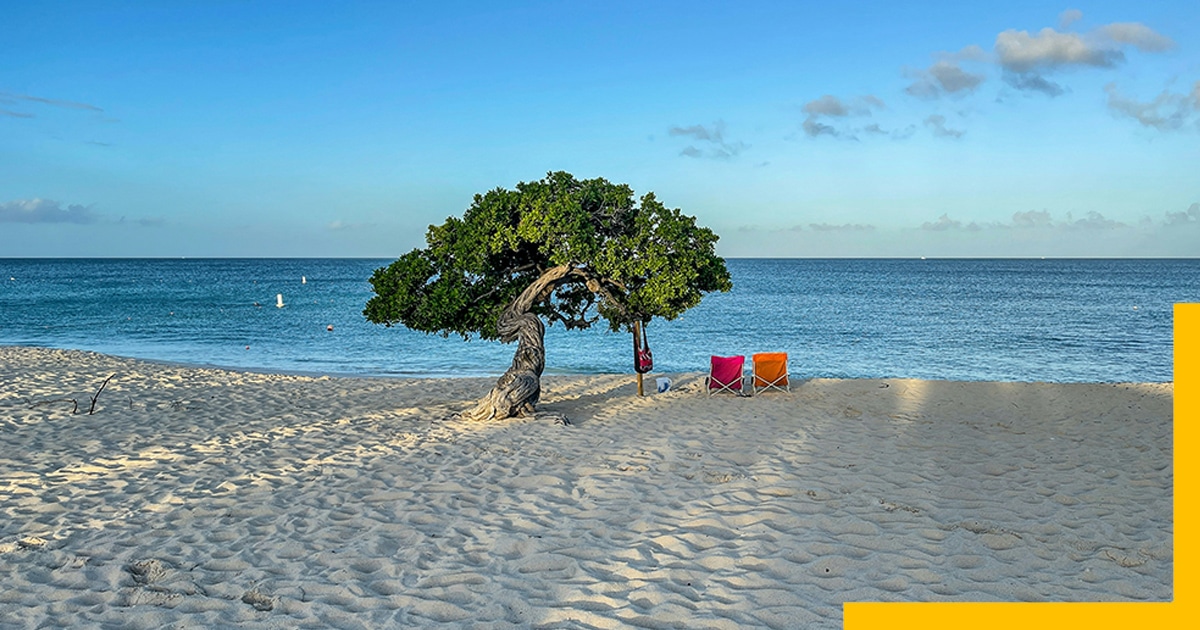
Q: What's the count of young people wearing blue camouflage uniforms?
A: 0